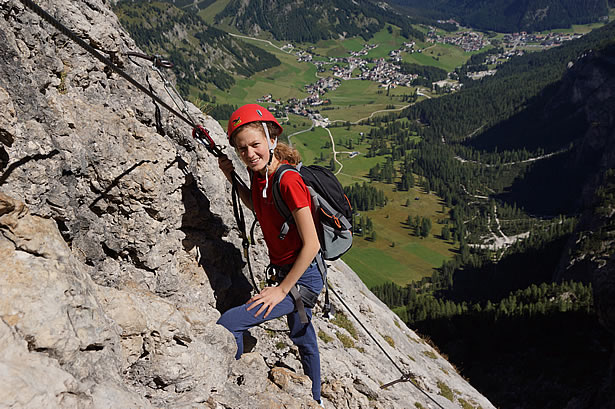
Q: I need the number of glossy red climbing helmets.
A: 1